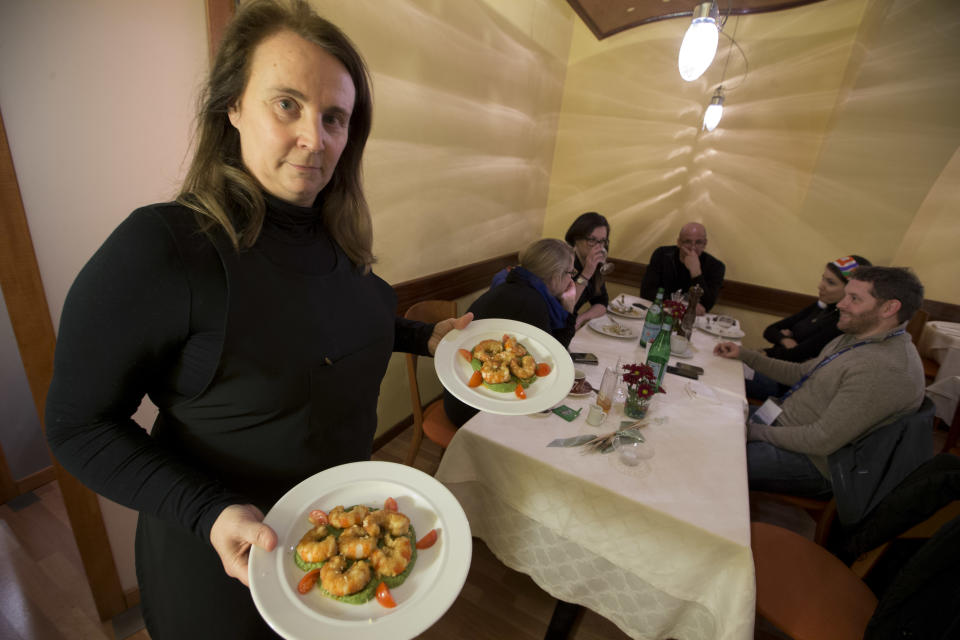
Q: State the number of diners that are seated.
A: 5